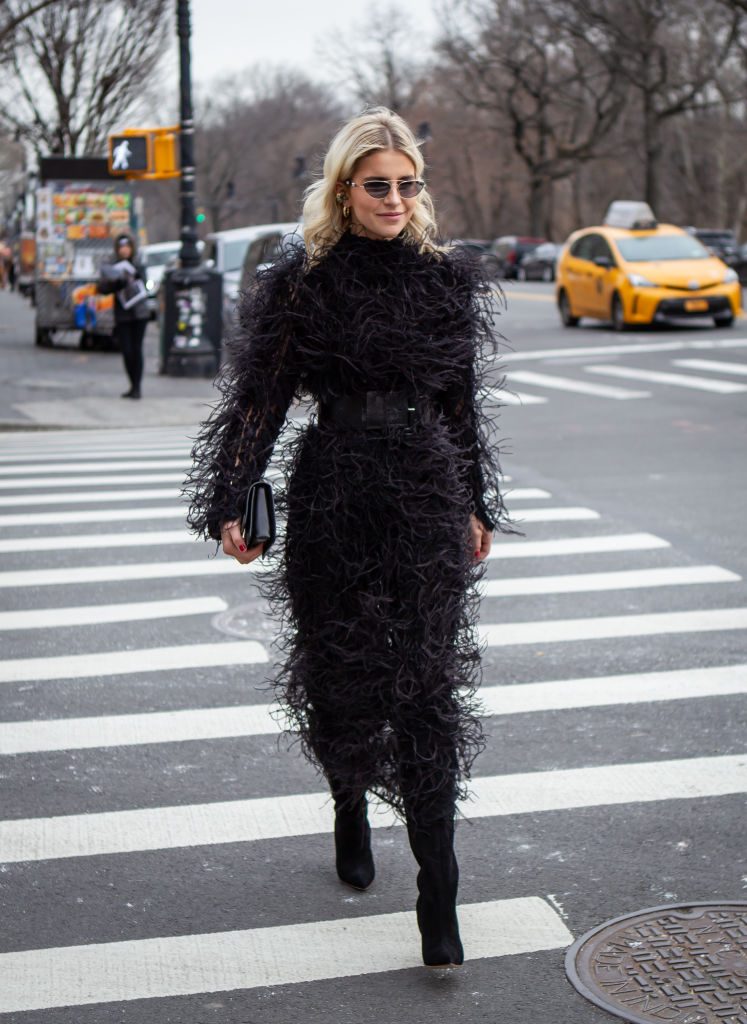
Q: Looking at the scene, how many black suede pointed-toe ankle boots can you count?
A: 2